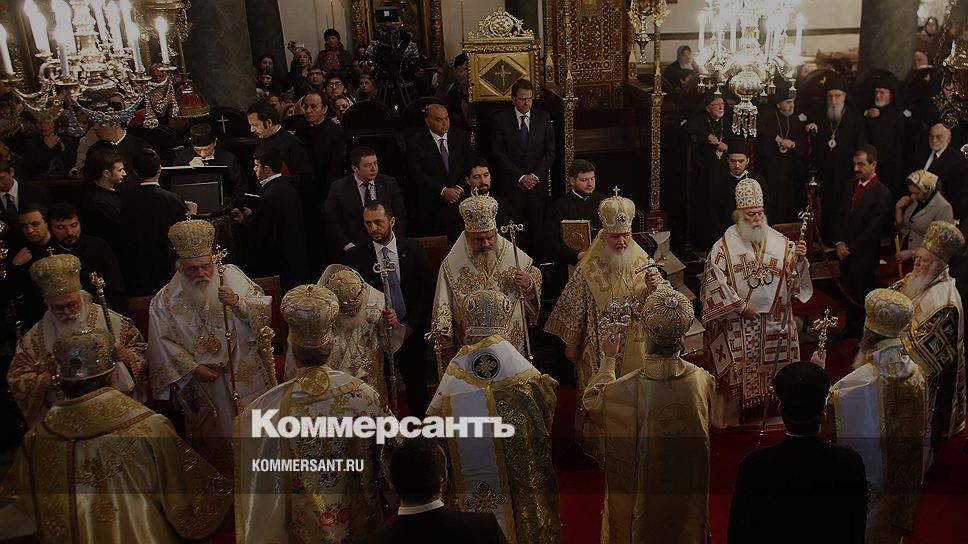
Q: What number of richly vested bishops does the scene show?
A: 12